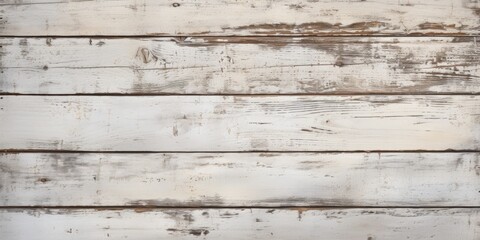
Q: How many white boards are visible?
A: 5